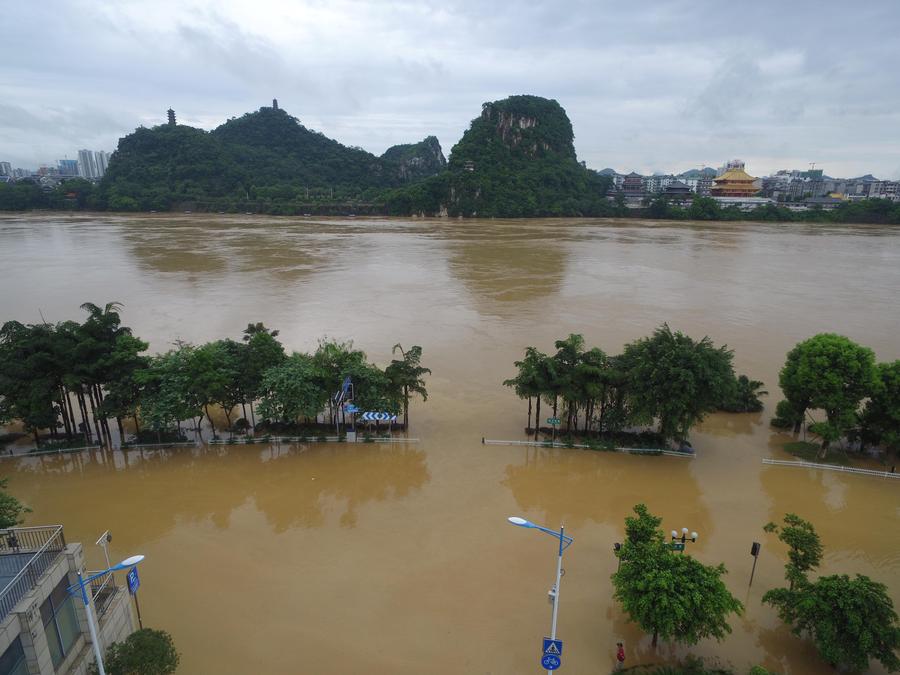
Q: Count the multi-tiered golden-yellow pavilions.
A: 1